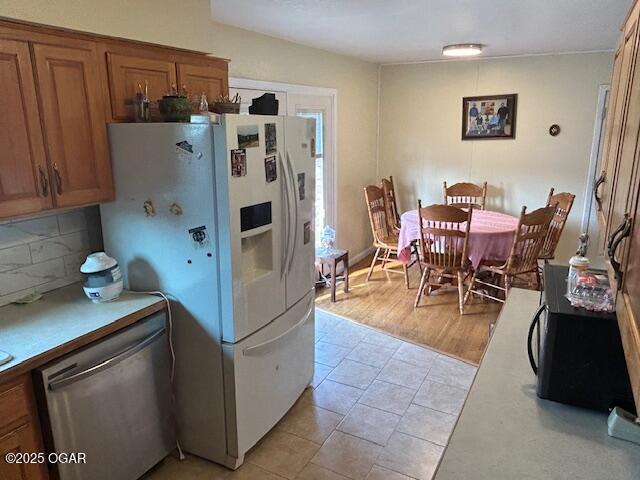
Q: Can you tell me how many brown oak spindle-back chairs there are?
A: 6